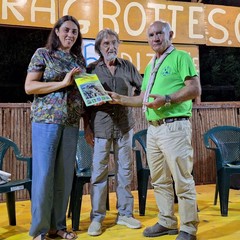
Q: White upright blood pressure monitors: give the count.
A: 0